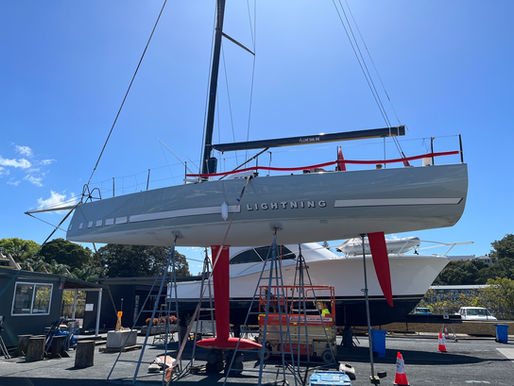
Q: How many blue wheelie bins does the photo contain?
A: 2